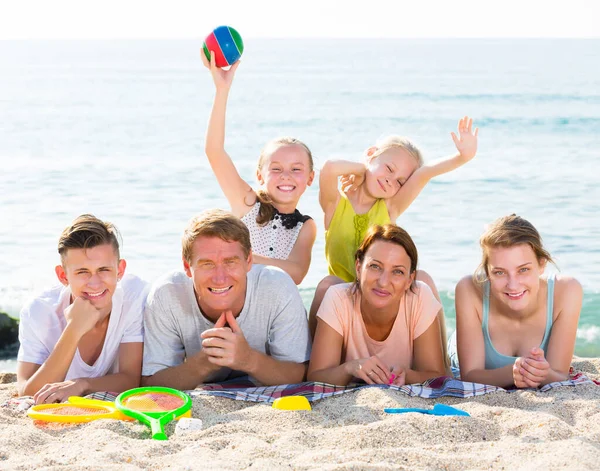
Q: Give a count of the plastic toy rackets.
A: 2